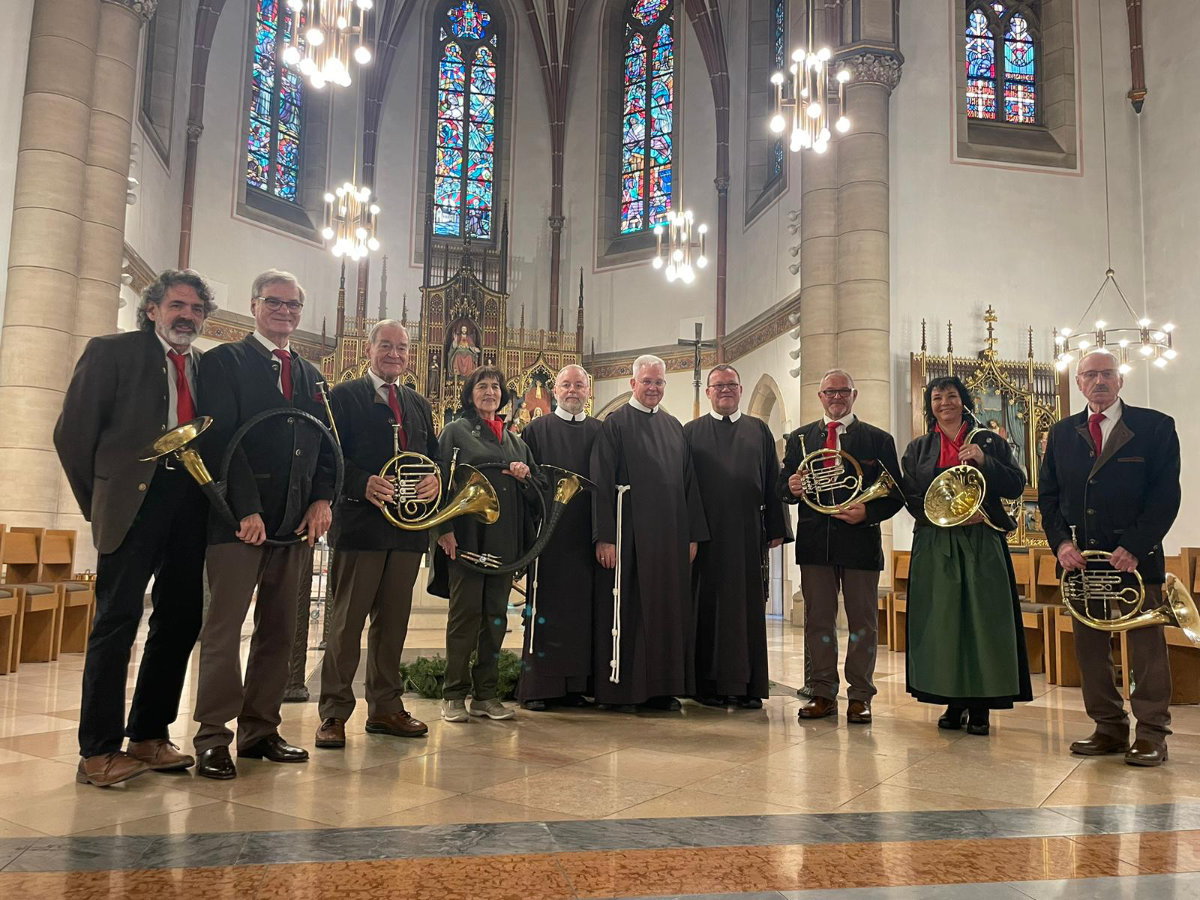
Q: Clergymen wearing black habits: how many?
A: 3